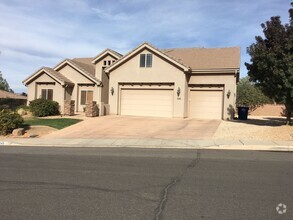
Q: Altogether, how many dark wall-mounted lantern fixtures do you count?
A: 3